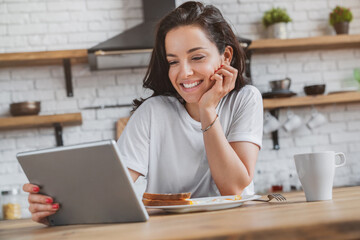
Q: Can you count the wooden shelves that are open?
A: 4